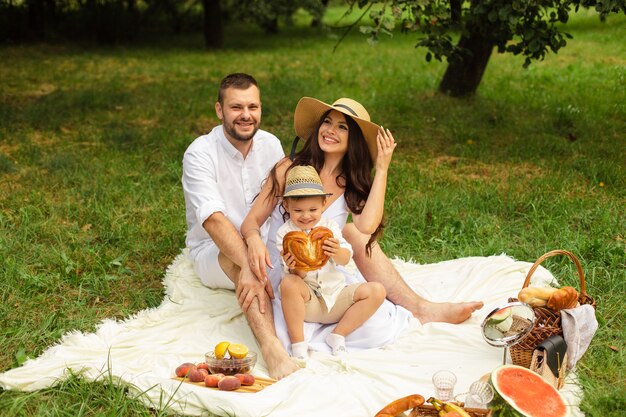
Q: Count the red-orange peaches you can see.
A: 6